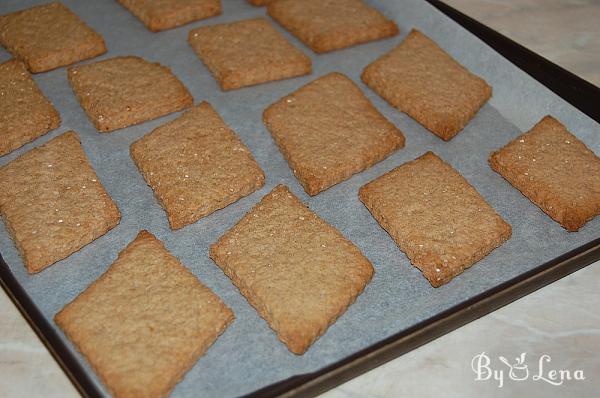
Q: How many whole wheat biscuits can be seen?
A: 15